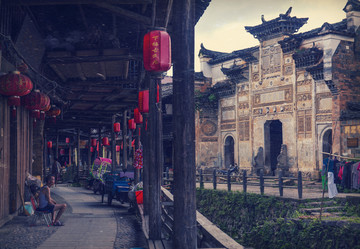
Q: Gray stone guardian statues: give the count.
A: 2